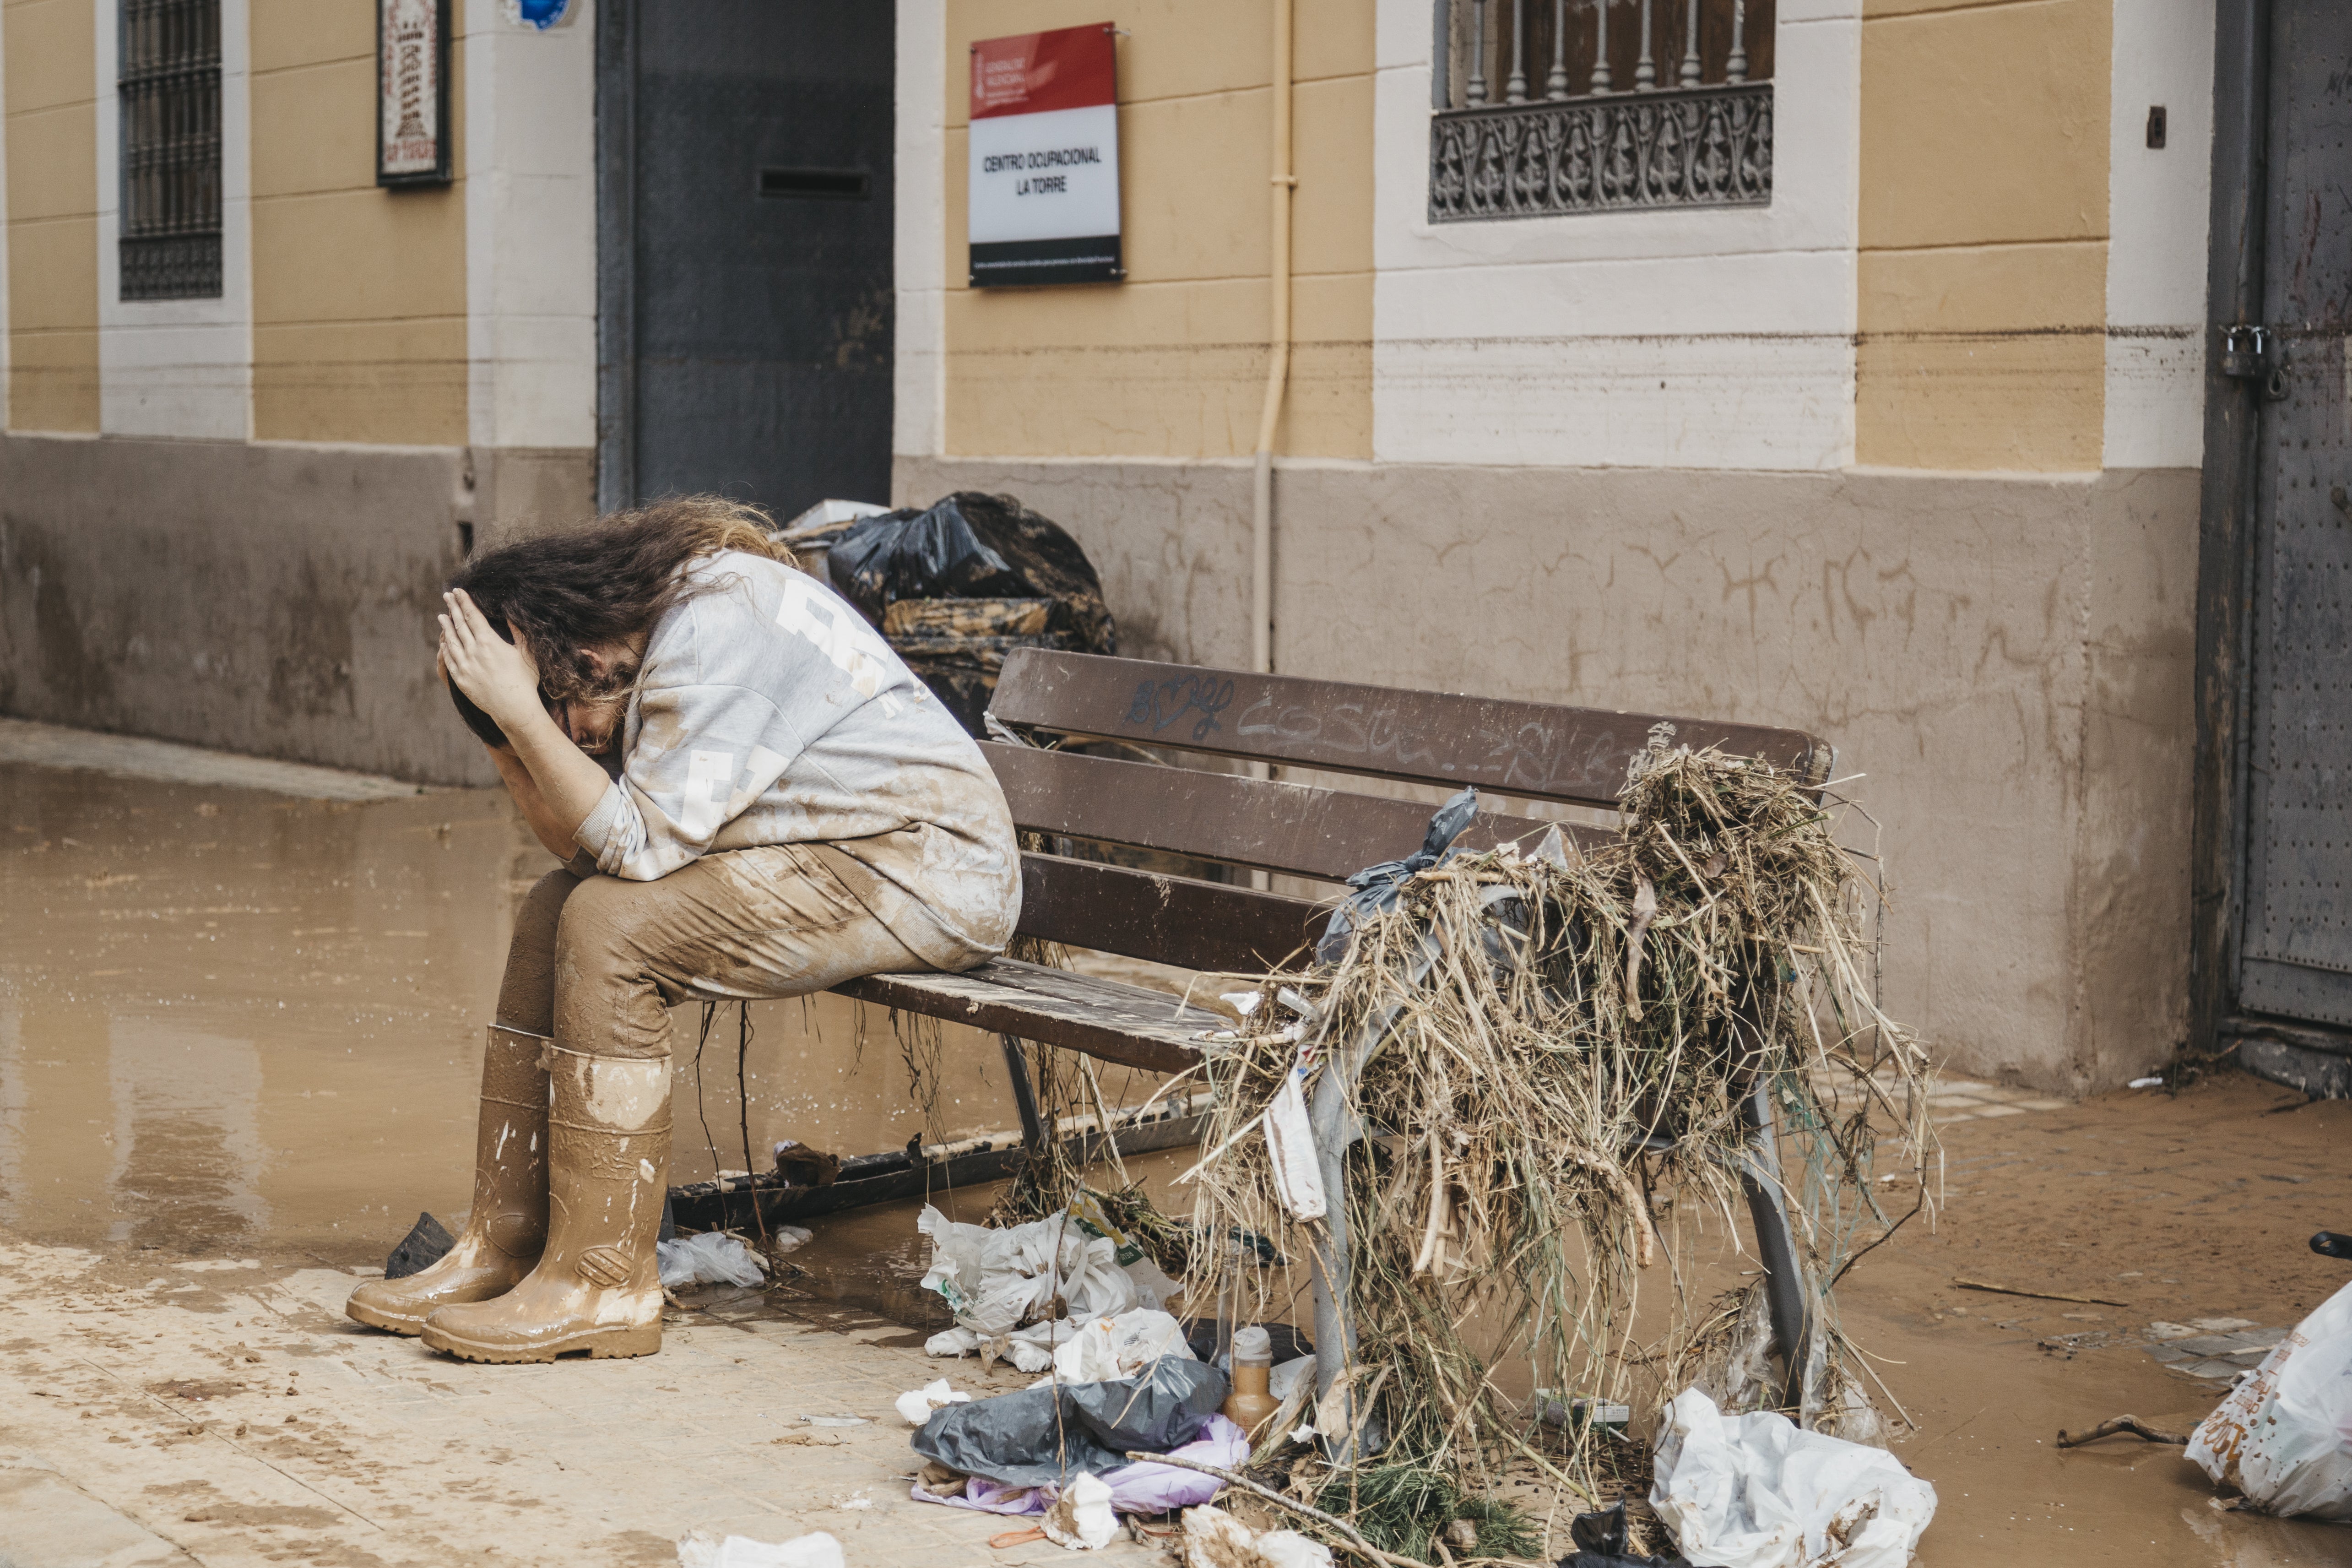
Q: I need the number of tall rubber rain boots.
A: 2